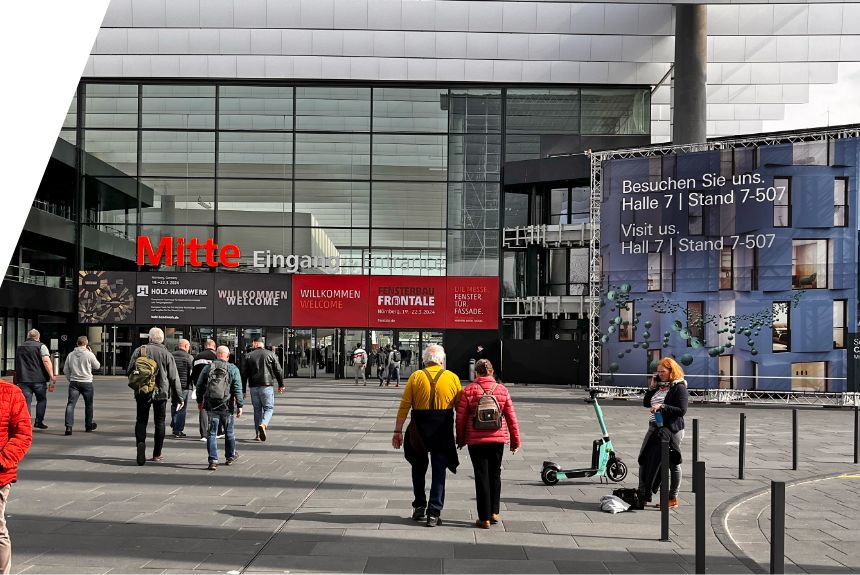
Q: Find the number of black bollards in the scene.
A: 7